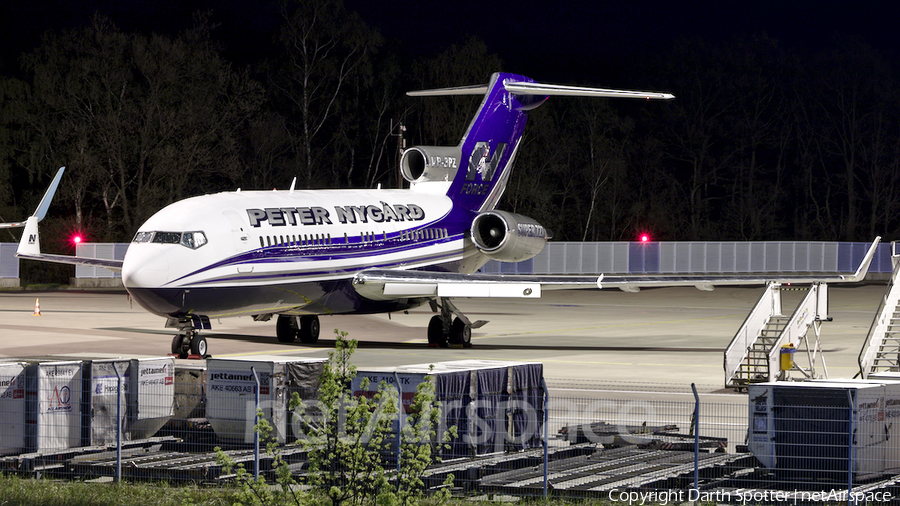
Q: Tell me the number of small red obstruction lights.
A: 2